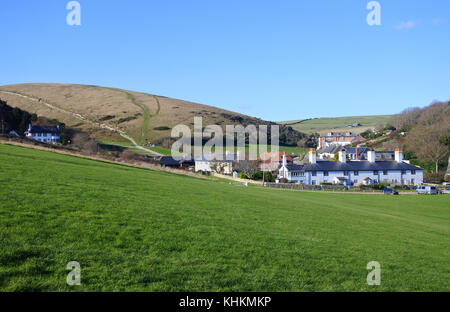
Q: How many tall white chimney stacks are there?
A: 5